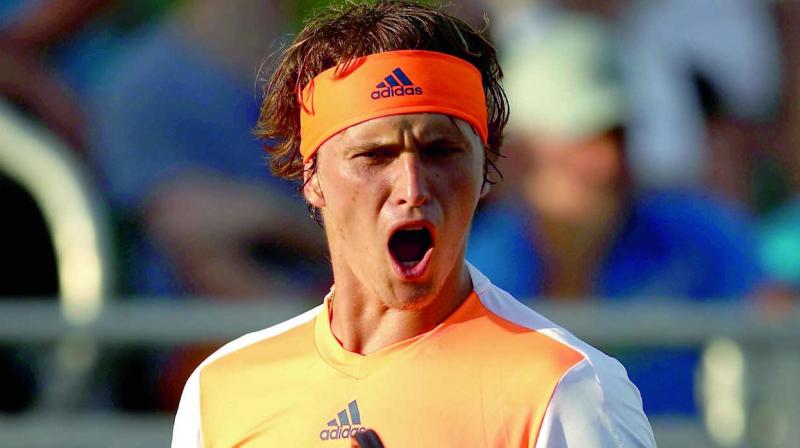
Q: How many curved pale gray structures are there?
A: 1